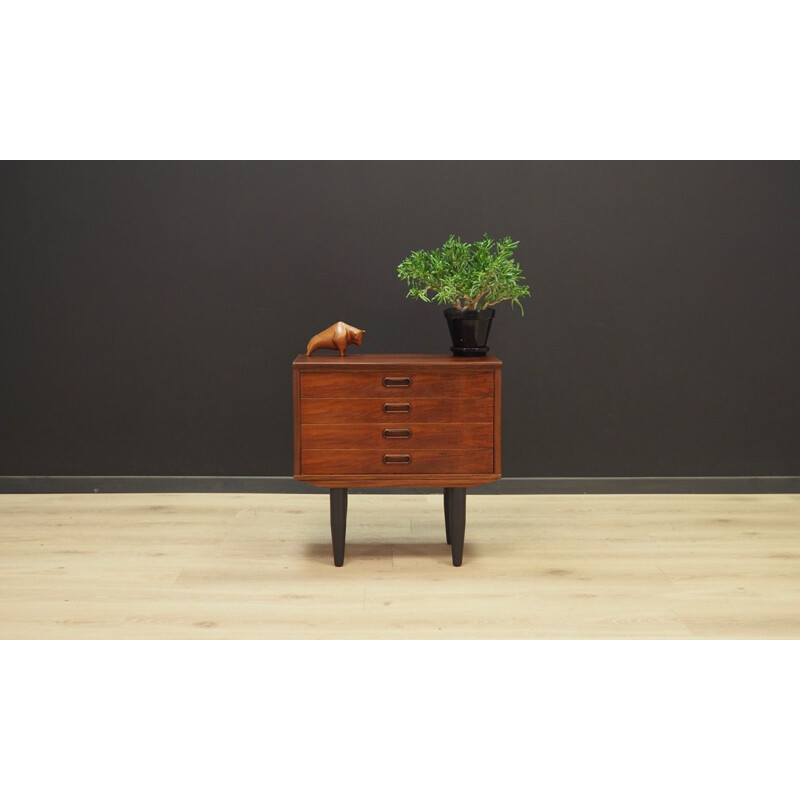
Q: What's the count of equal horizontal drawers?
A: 4